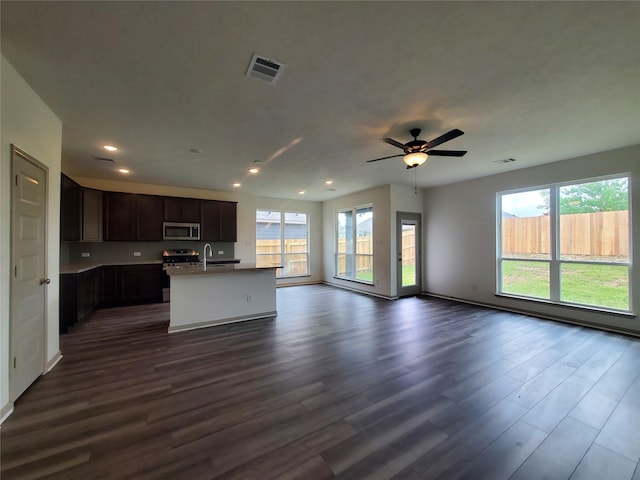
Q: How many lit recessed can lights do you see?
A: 6